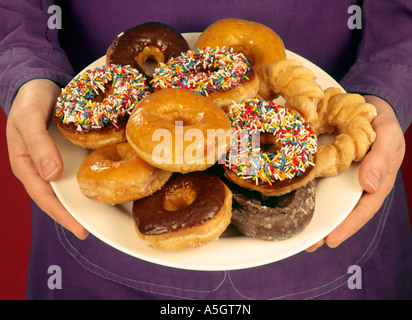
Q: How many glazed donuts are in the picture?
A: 3